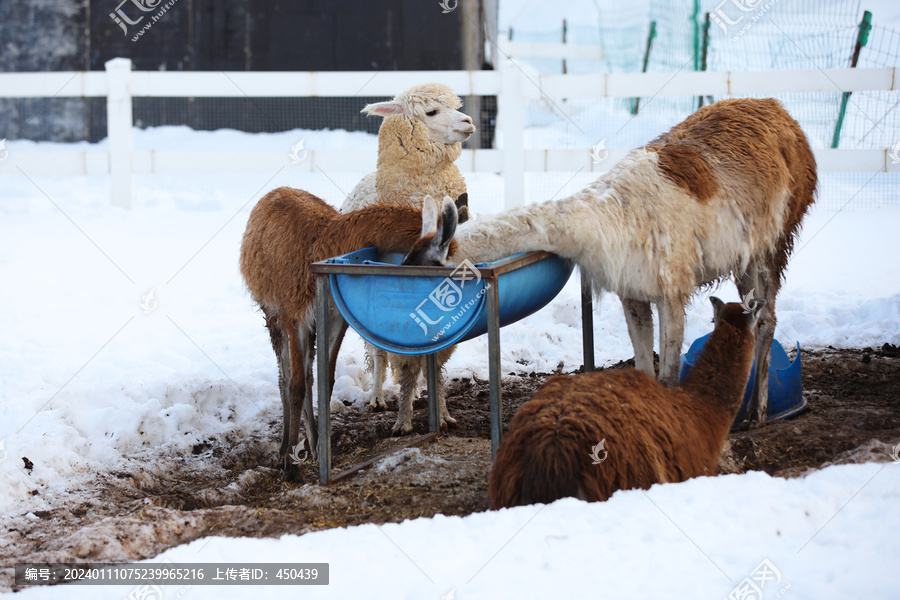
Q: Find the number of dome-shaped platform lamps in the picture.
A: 0